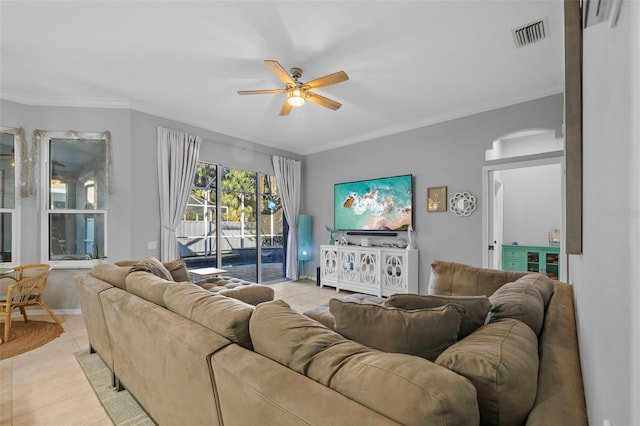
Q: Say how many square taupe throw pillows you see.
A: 2